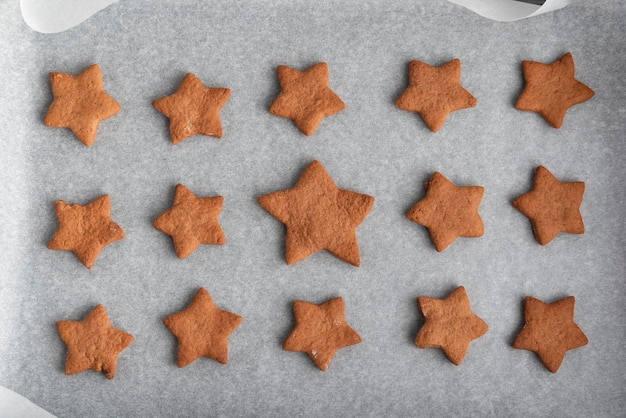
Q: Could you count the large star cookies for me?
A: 1